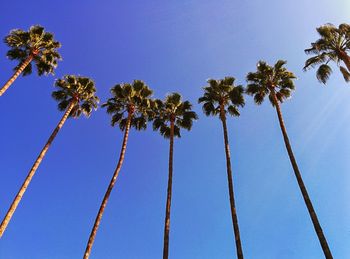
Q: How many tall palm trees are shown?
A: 7